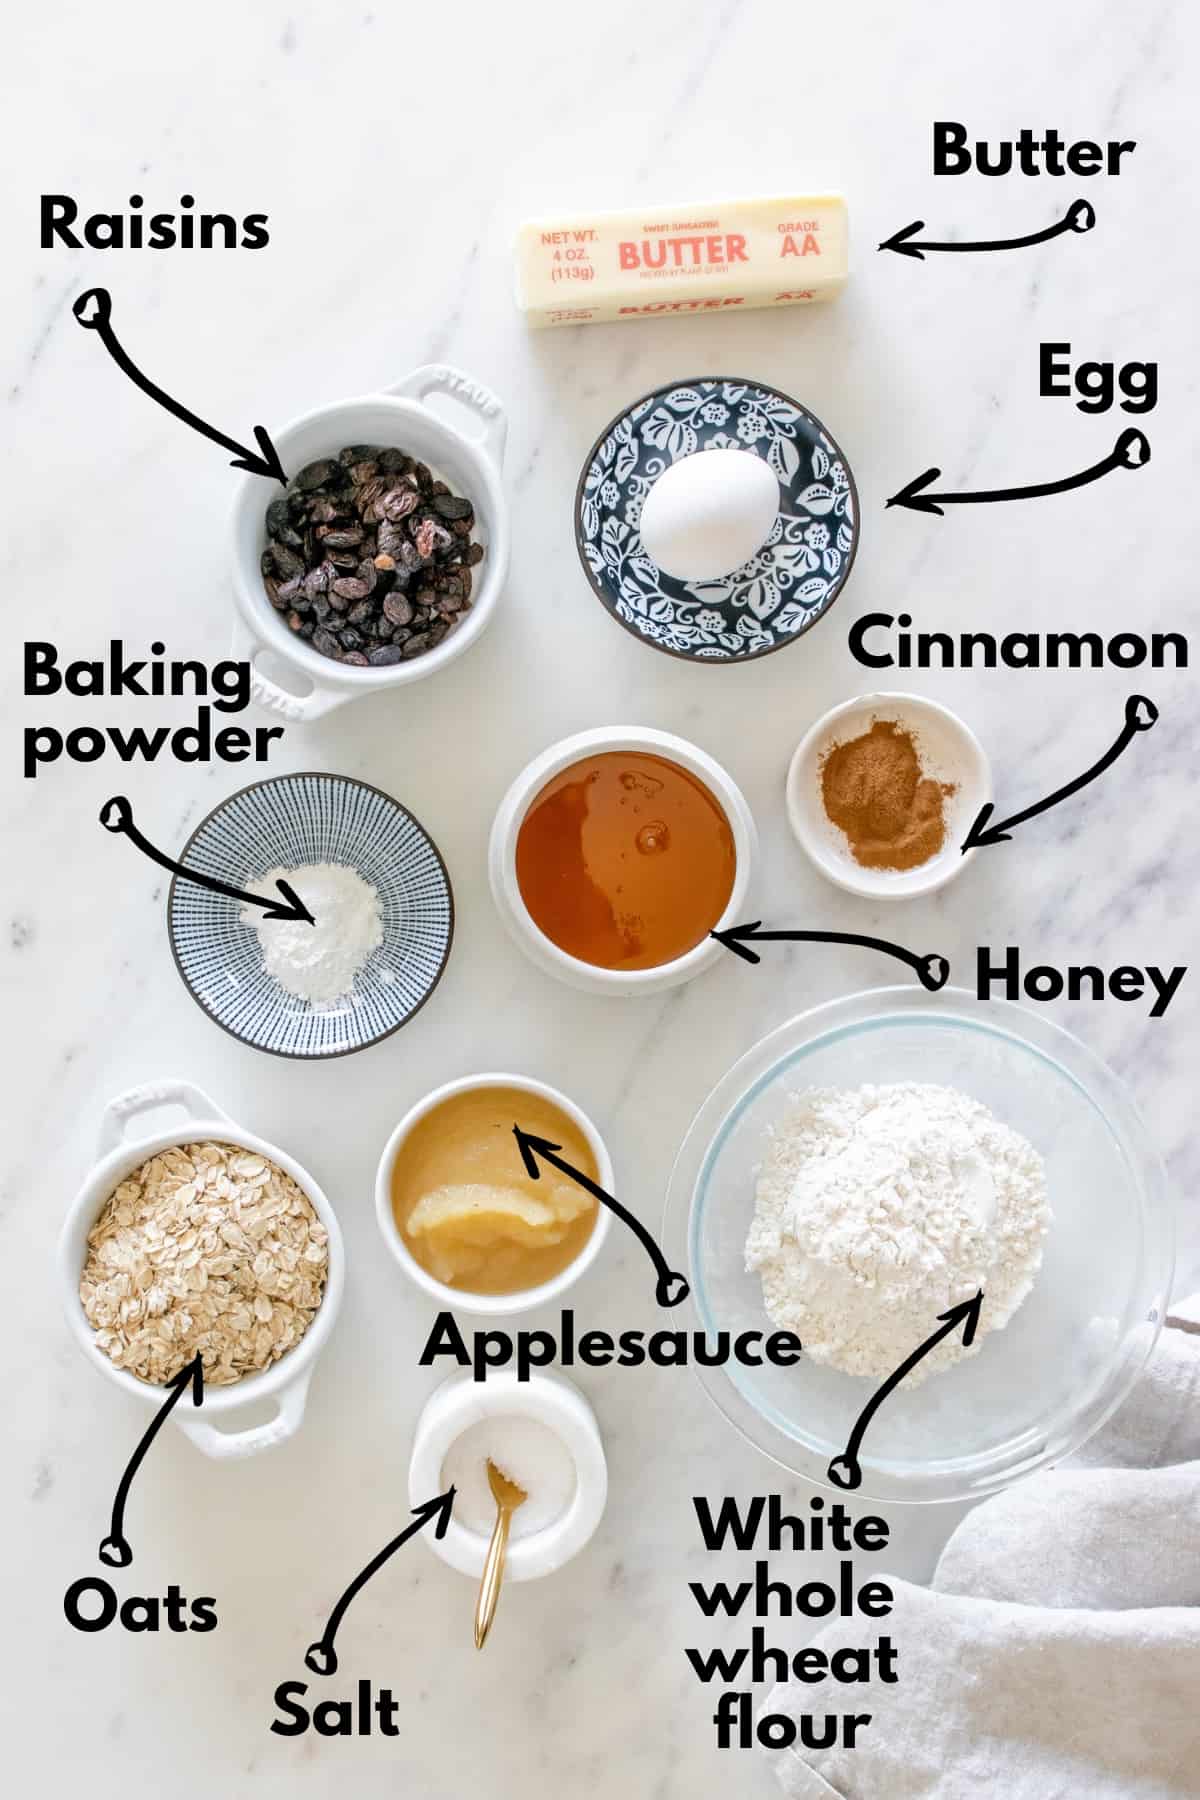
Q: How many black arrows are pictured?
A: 10